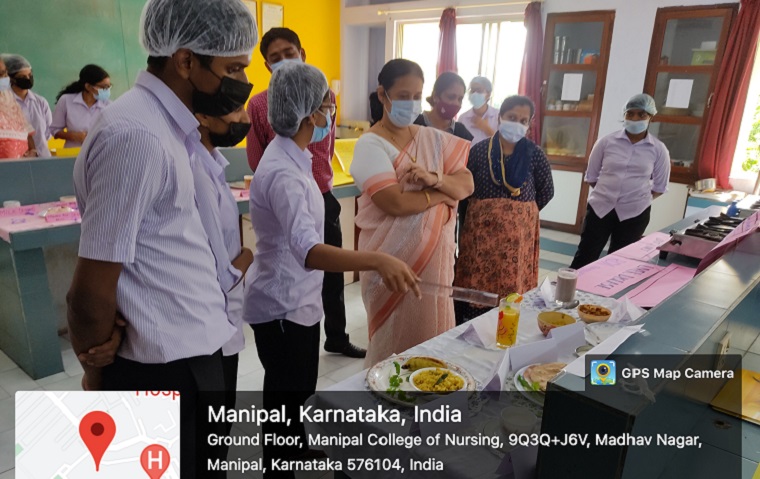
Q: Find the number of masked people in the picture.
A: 12